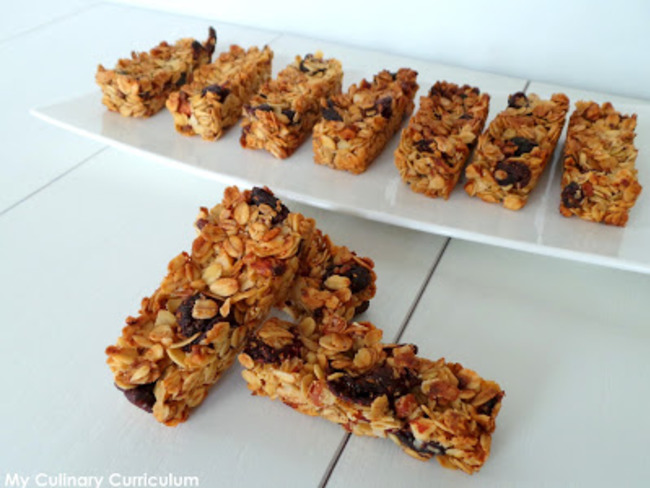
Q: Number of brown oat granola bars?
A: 10